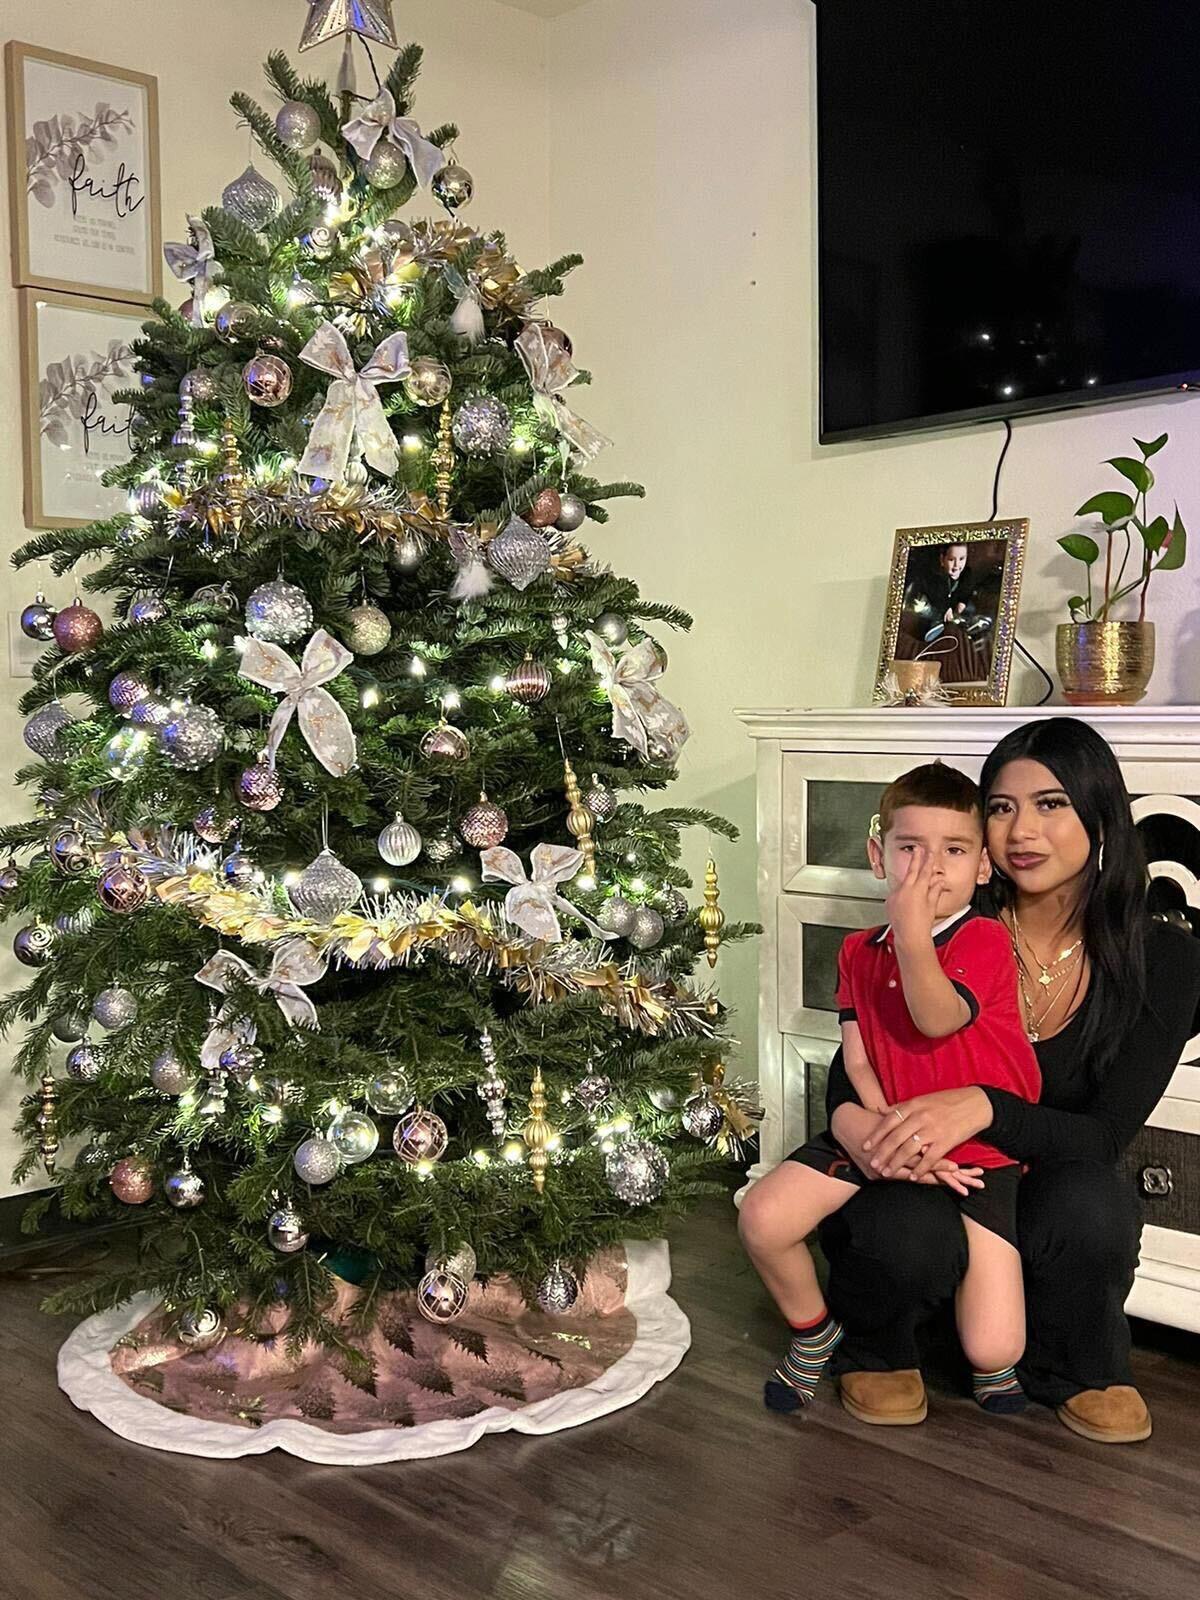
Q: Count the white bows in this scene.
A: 8